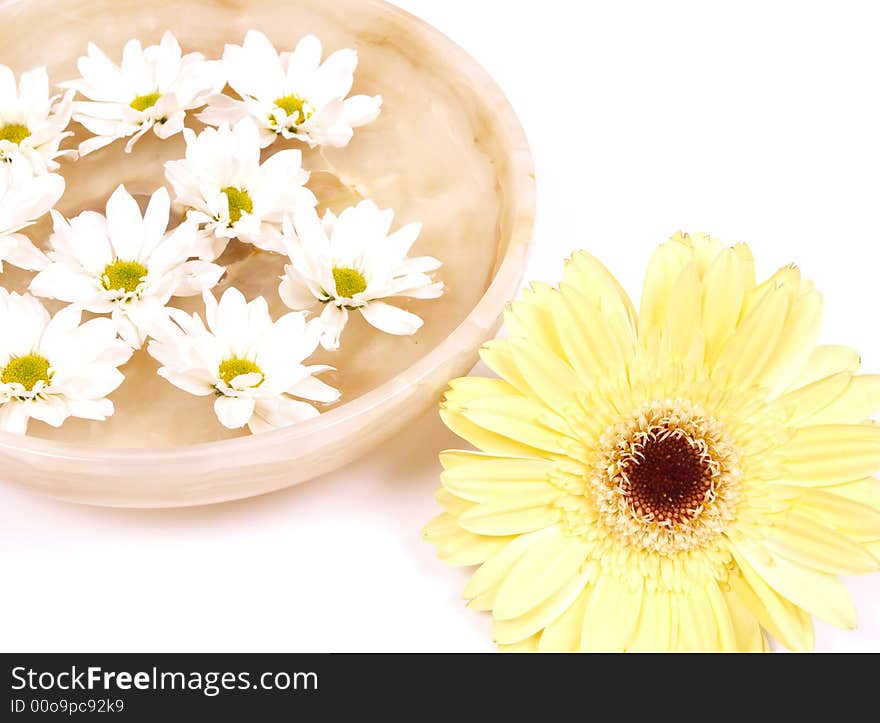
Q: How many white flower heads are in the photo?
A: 9